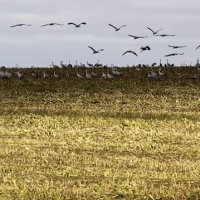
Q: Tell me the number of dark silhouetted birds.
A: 13